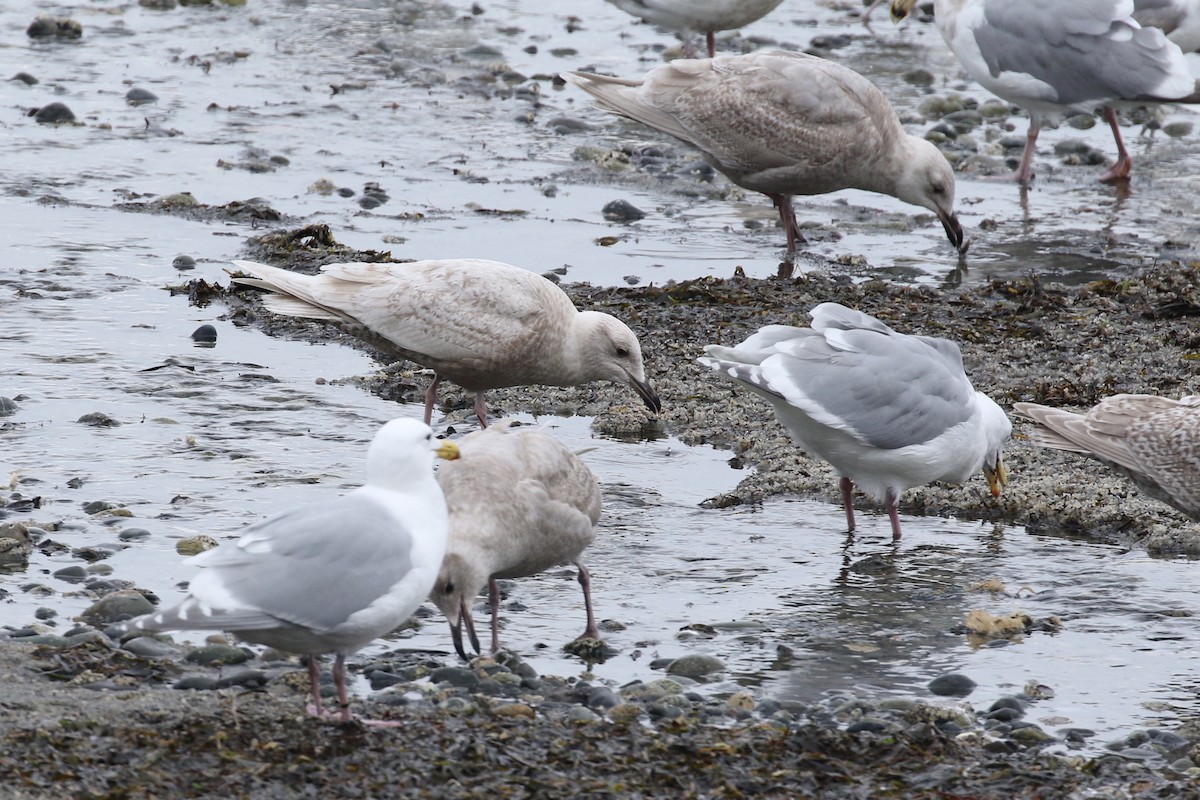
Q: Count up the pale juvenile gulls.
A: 4